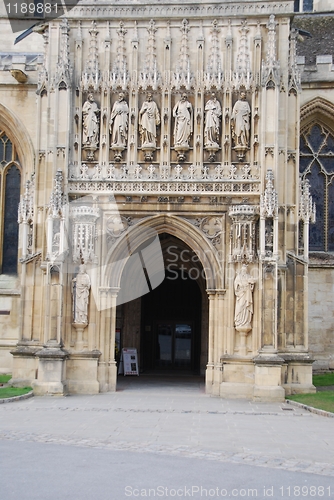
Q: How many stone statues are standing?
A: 8